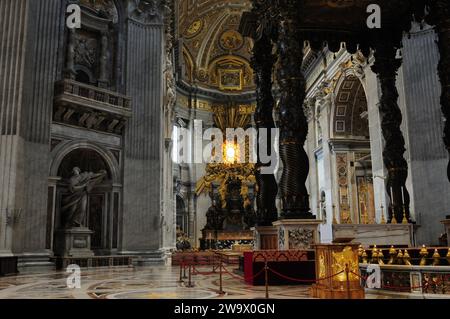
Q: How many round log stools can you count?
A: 0